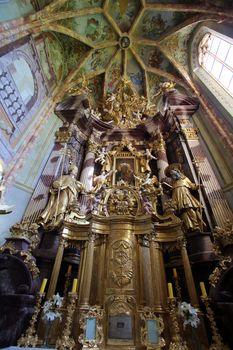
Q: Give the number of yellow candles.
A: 4